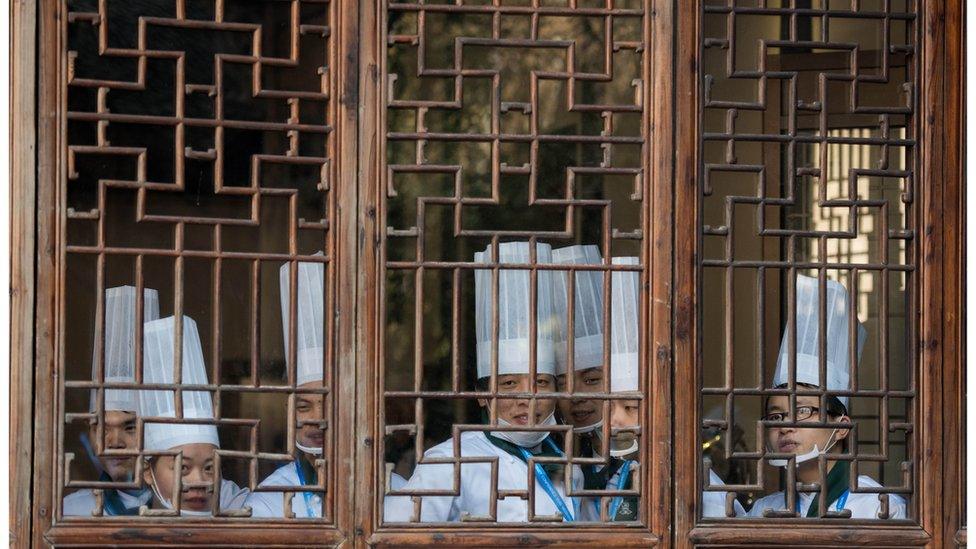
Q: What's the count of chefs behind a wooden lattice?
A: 7